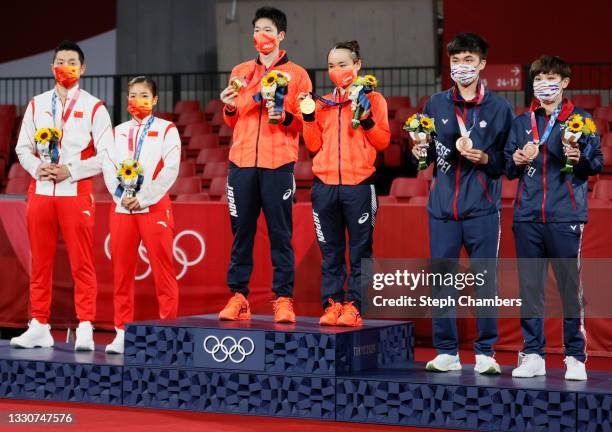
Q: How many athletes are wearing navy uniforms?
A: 2